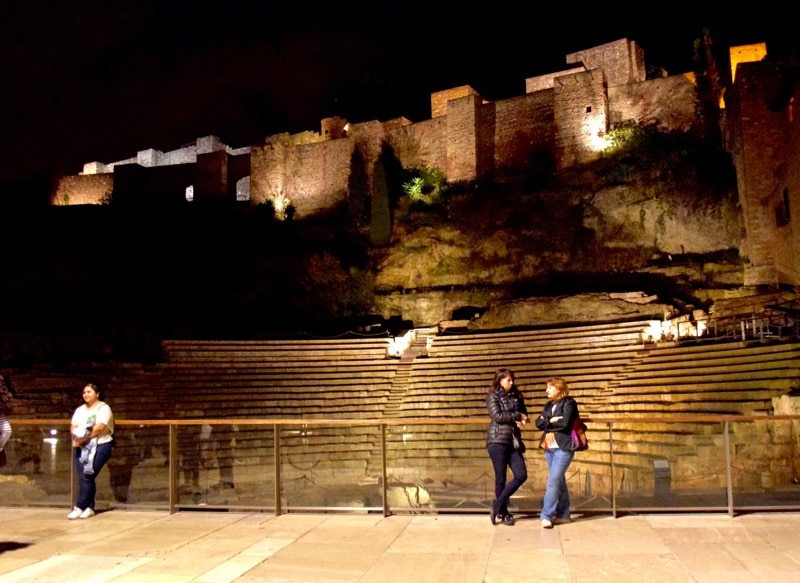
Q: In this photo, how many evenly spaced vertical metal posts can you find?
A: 6